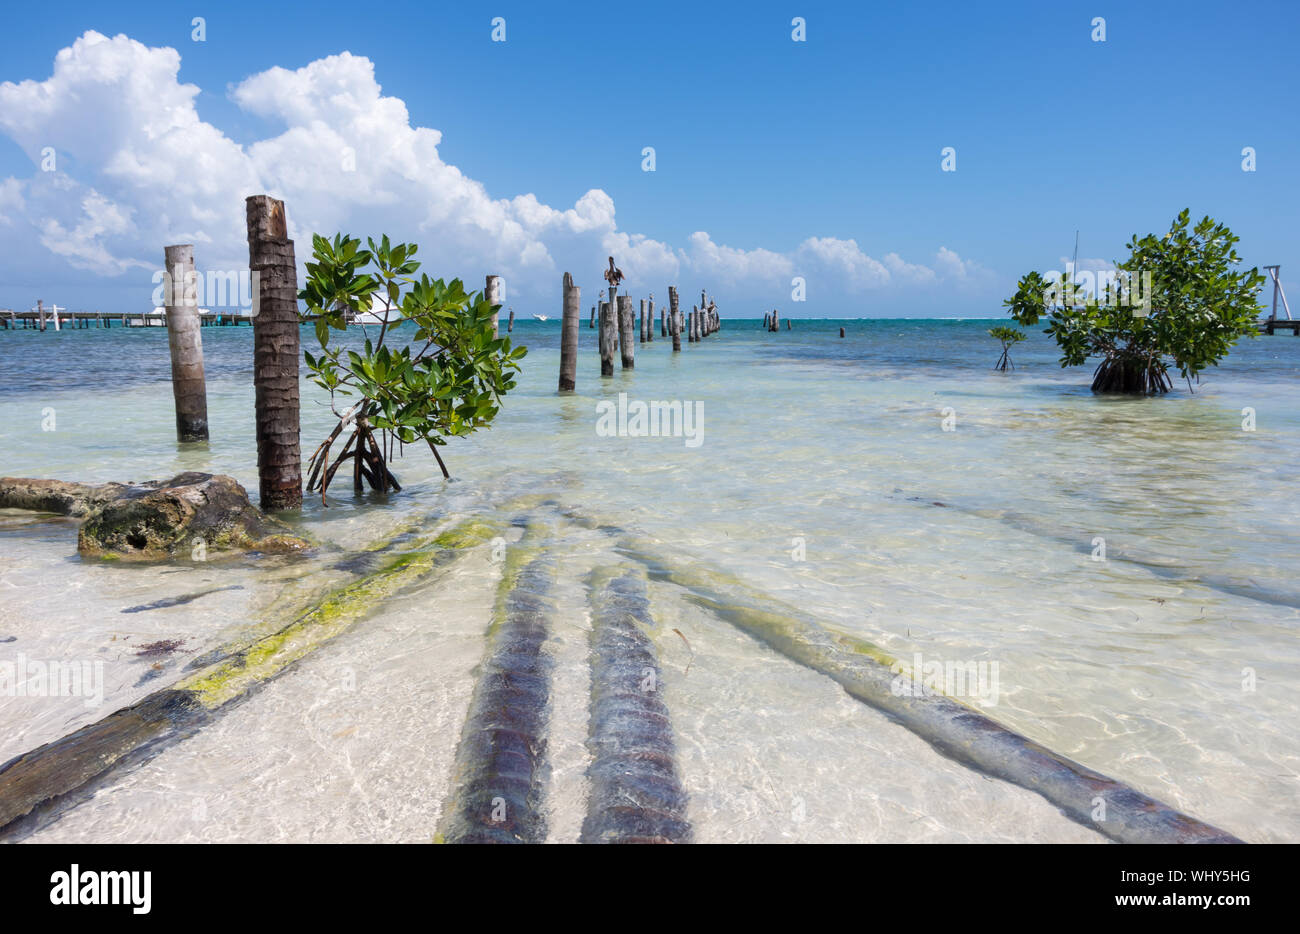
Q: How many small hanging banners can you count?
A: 0